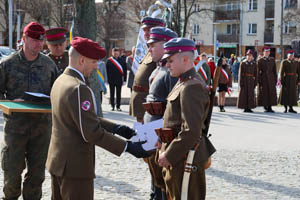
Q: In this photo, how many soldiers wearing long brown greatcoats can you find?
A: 3